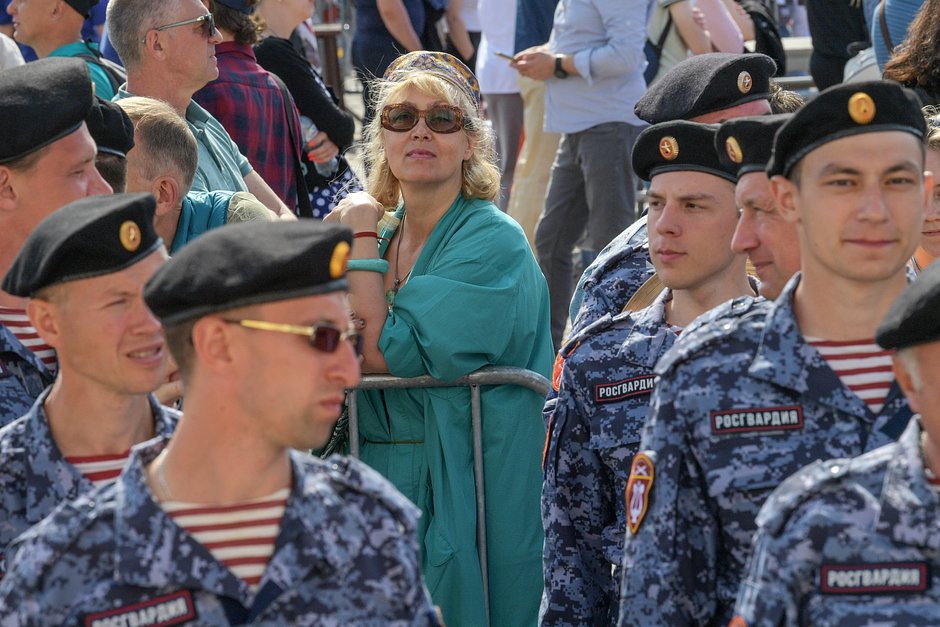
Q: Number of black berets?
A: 9